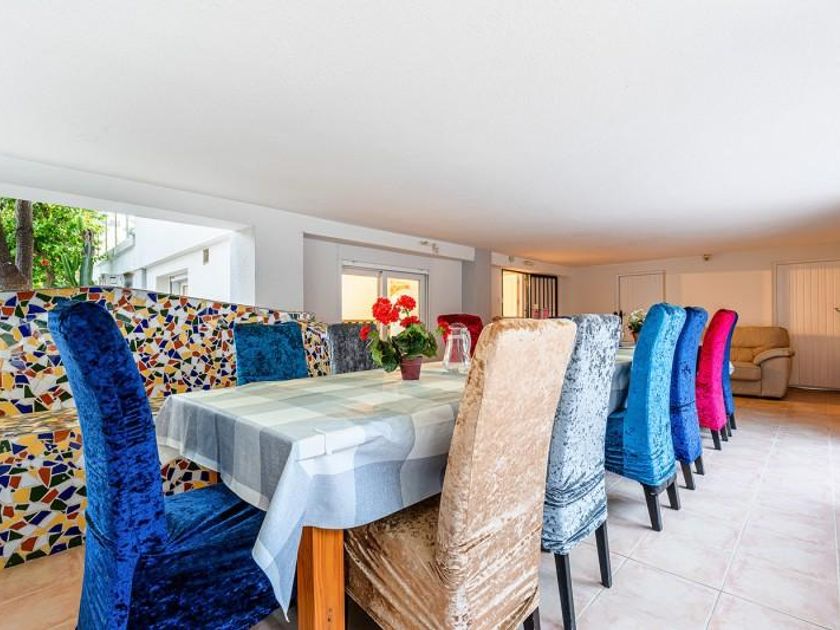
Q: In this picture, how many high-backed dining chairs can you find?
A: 10